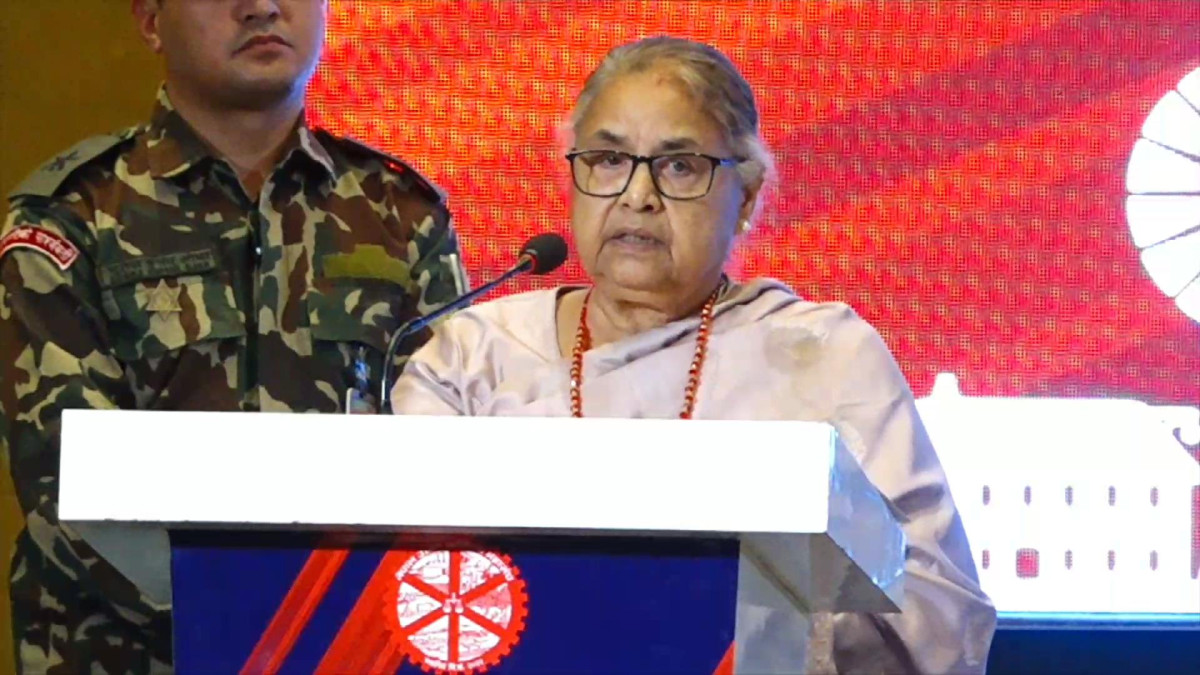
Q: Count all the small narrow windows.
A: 9